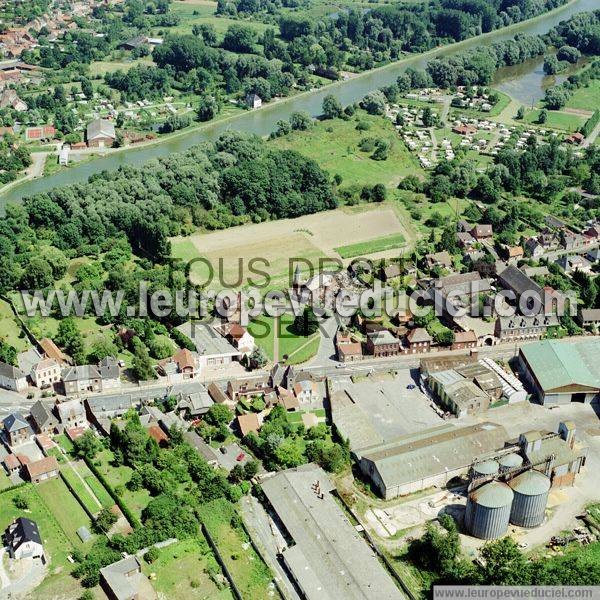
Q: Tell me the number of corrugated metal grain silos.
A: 4